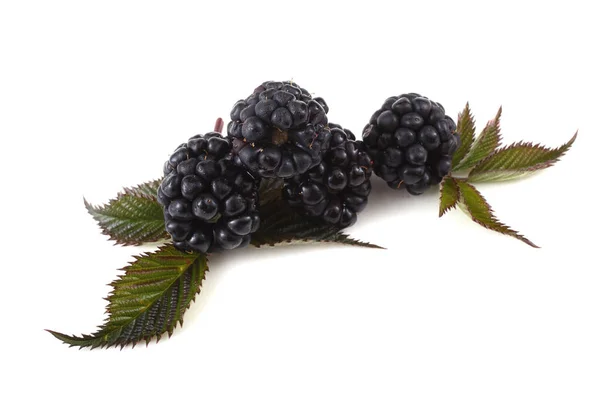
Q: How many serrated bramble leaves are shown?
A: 8